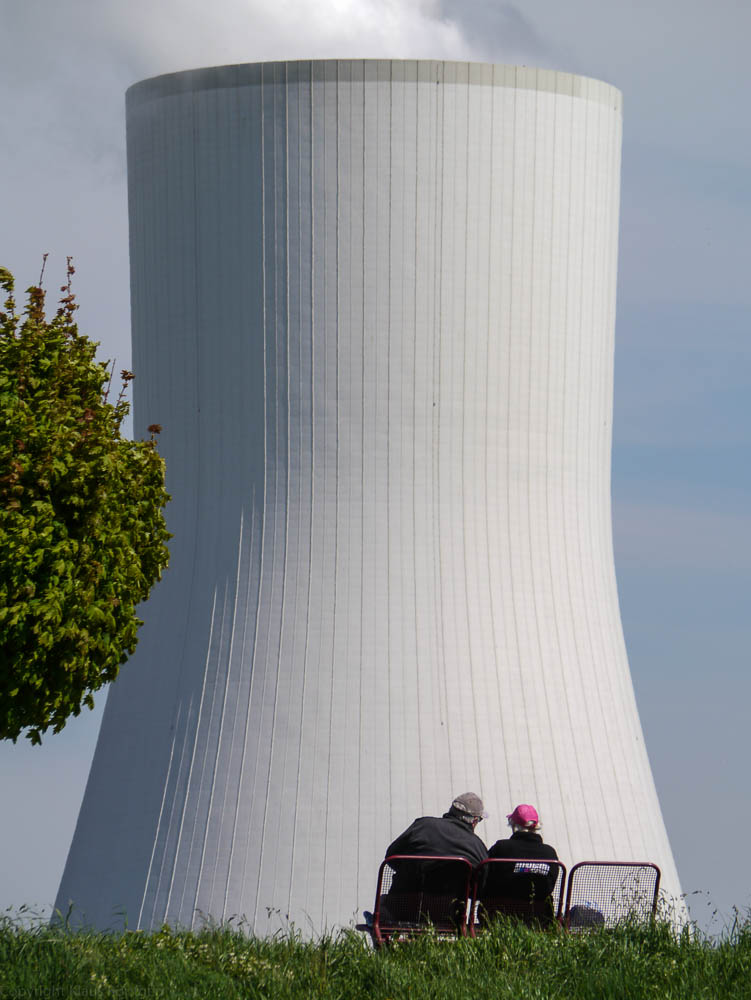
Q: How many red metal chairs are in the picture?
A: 3